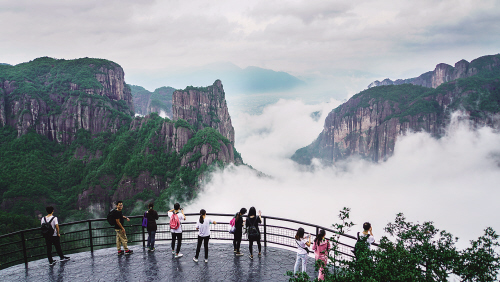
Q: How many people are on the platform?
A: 10